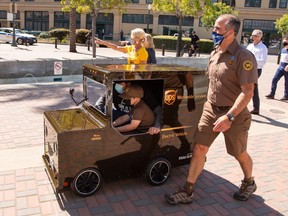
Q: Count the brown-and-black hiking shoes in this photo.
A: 2